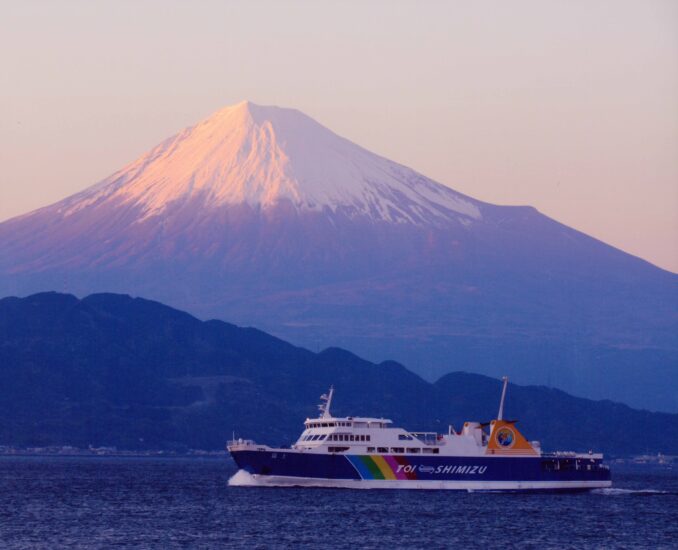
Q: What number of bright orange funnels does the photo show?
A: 1